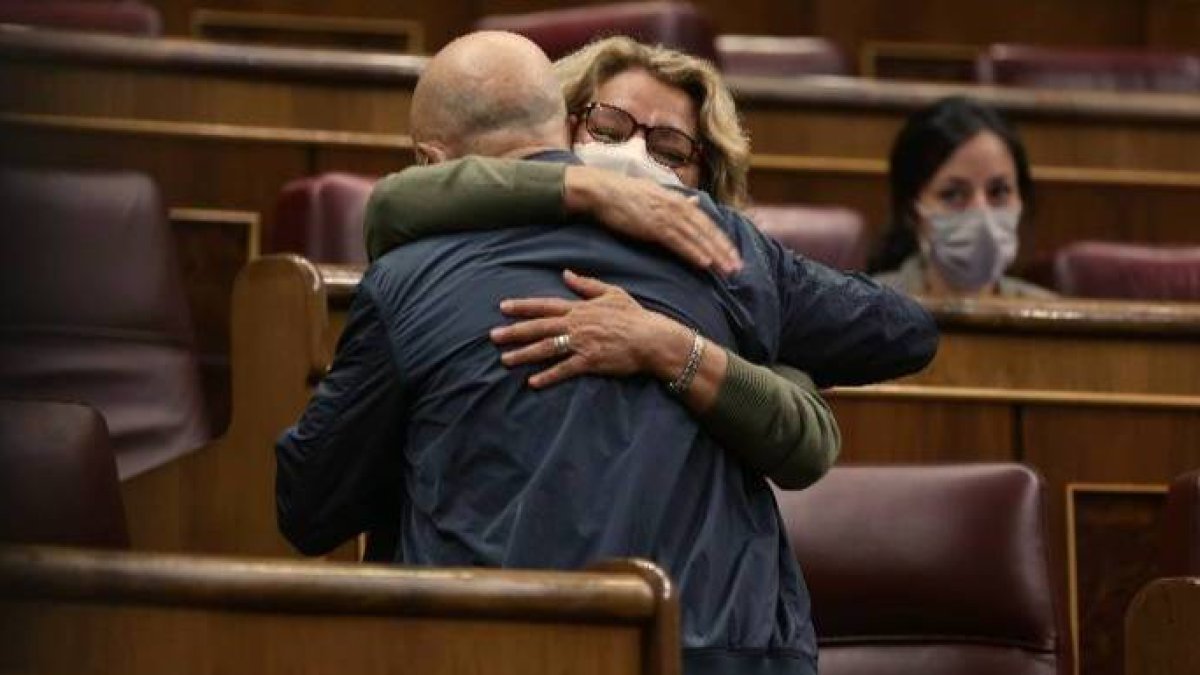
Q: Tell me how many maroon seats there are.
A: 11